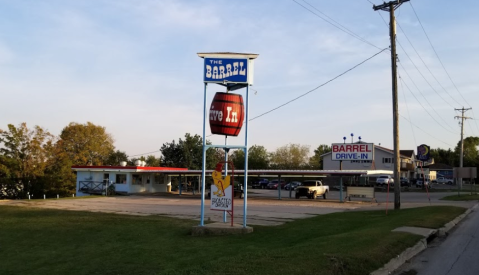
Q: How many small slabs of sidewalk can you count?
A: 1